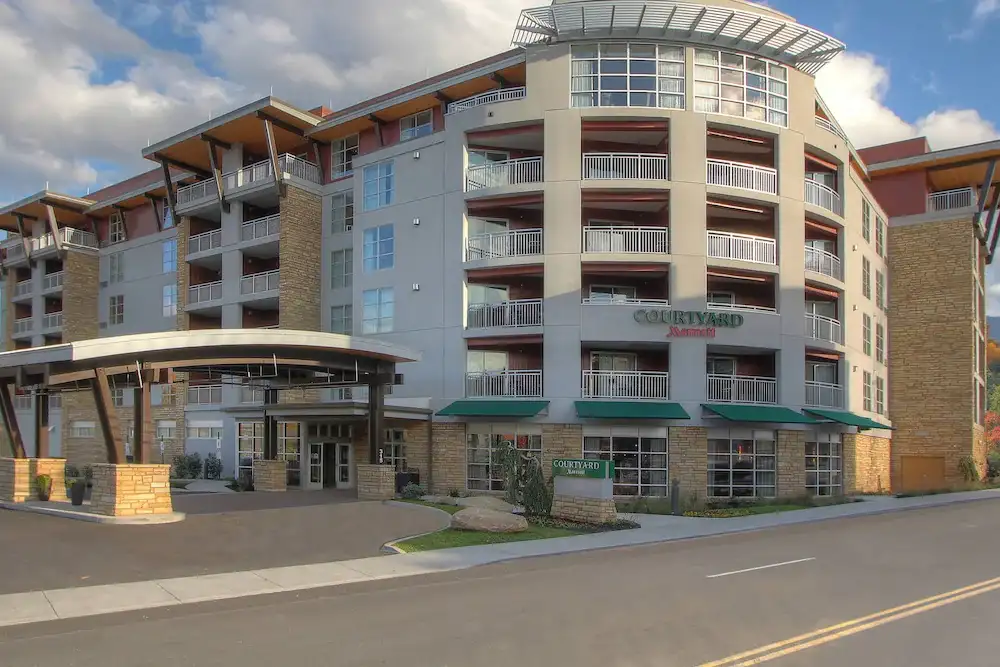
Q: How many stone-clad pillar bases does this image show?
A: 4